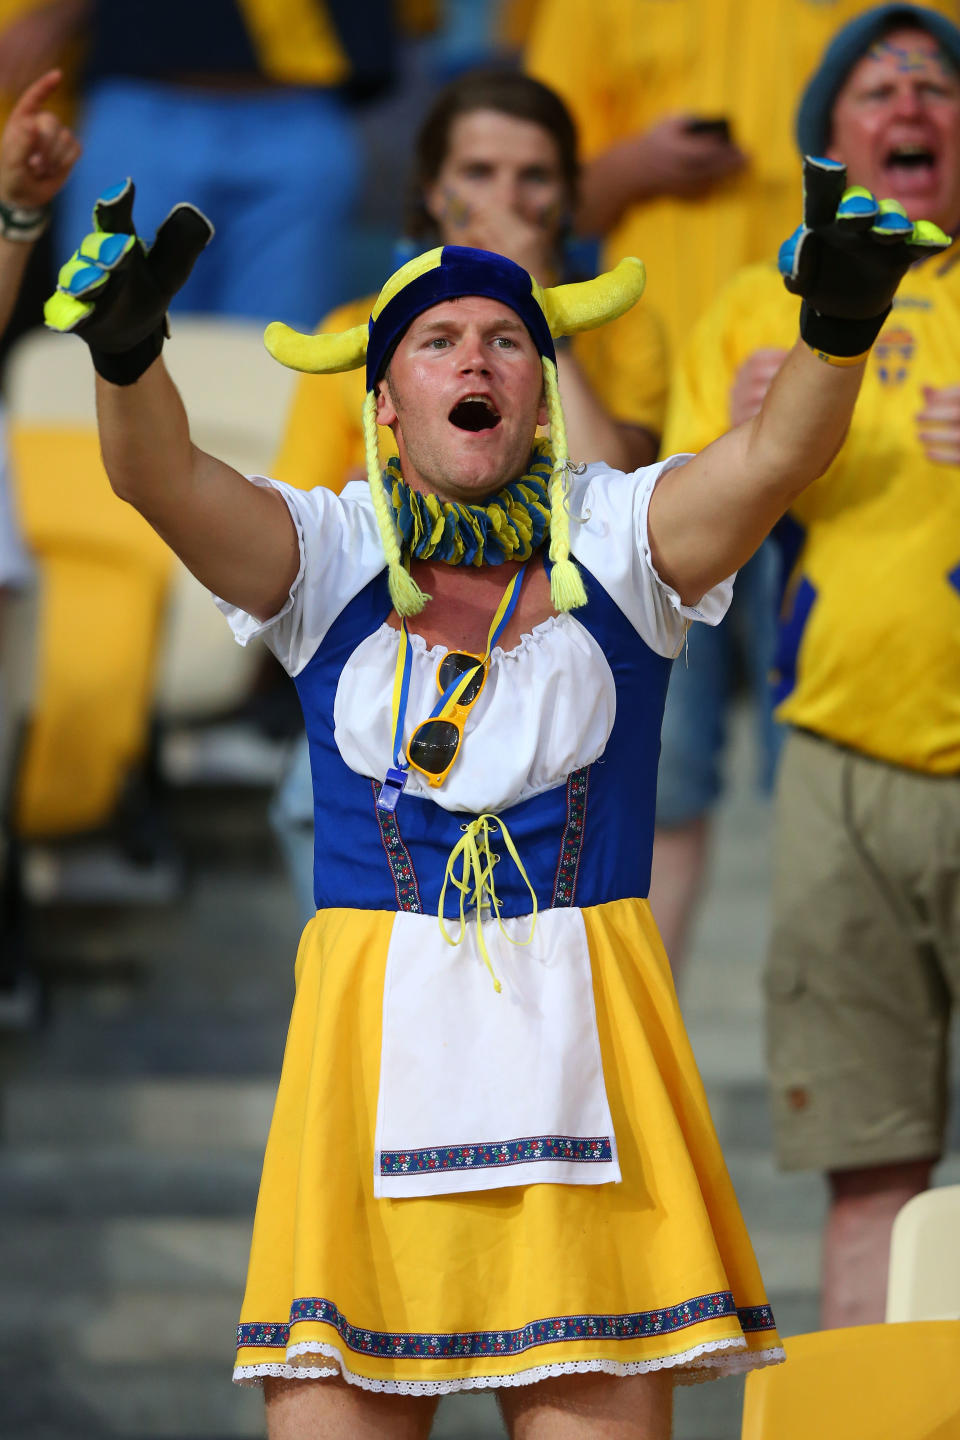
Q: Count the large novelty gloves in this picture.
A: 2